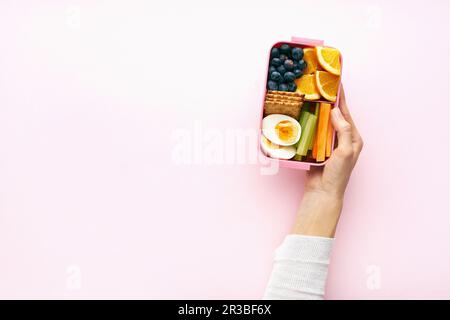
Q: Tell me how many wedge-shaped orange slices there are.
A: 4